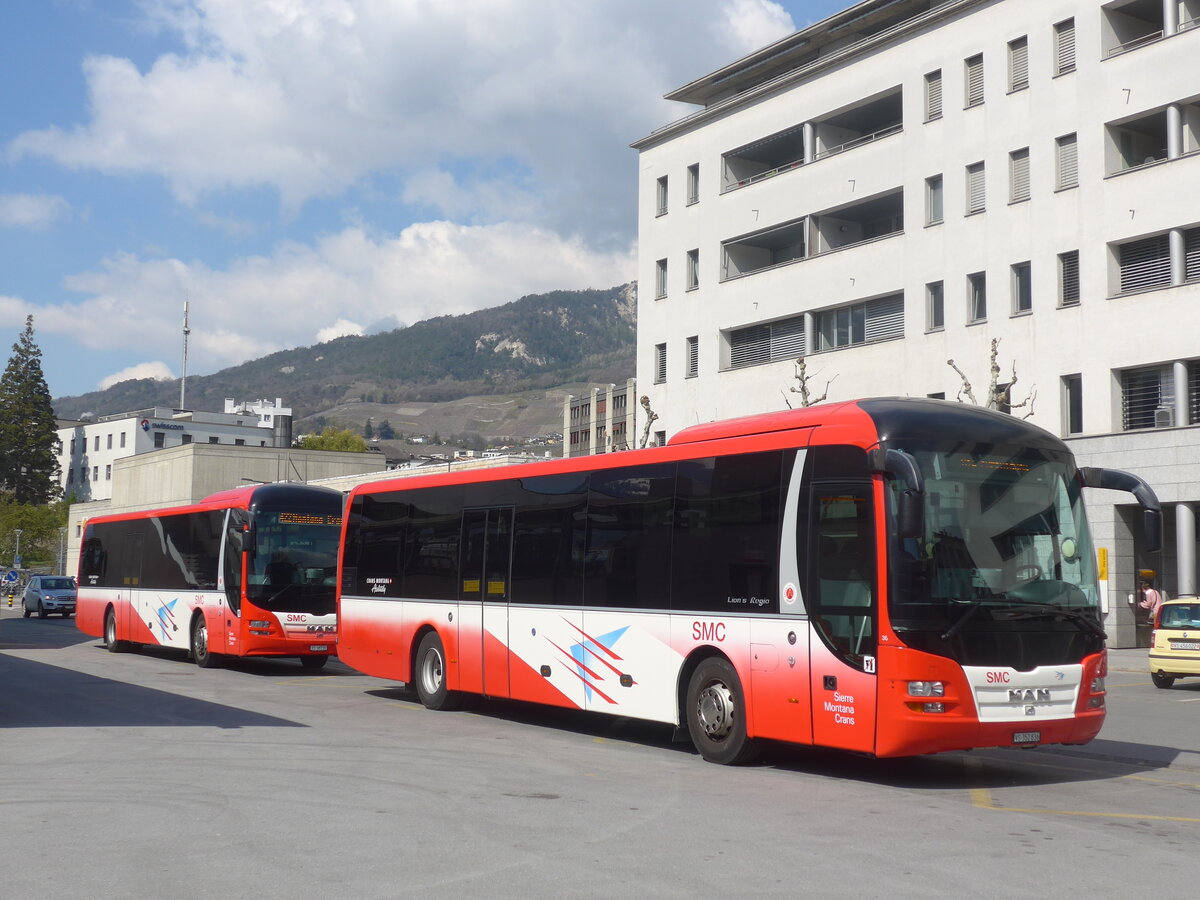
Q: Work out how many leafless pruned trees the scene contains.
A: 3